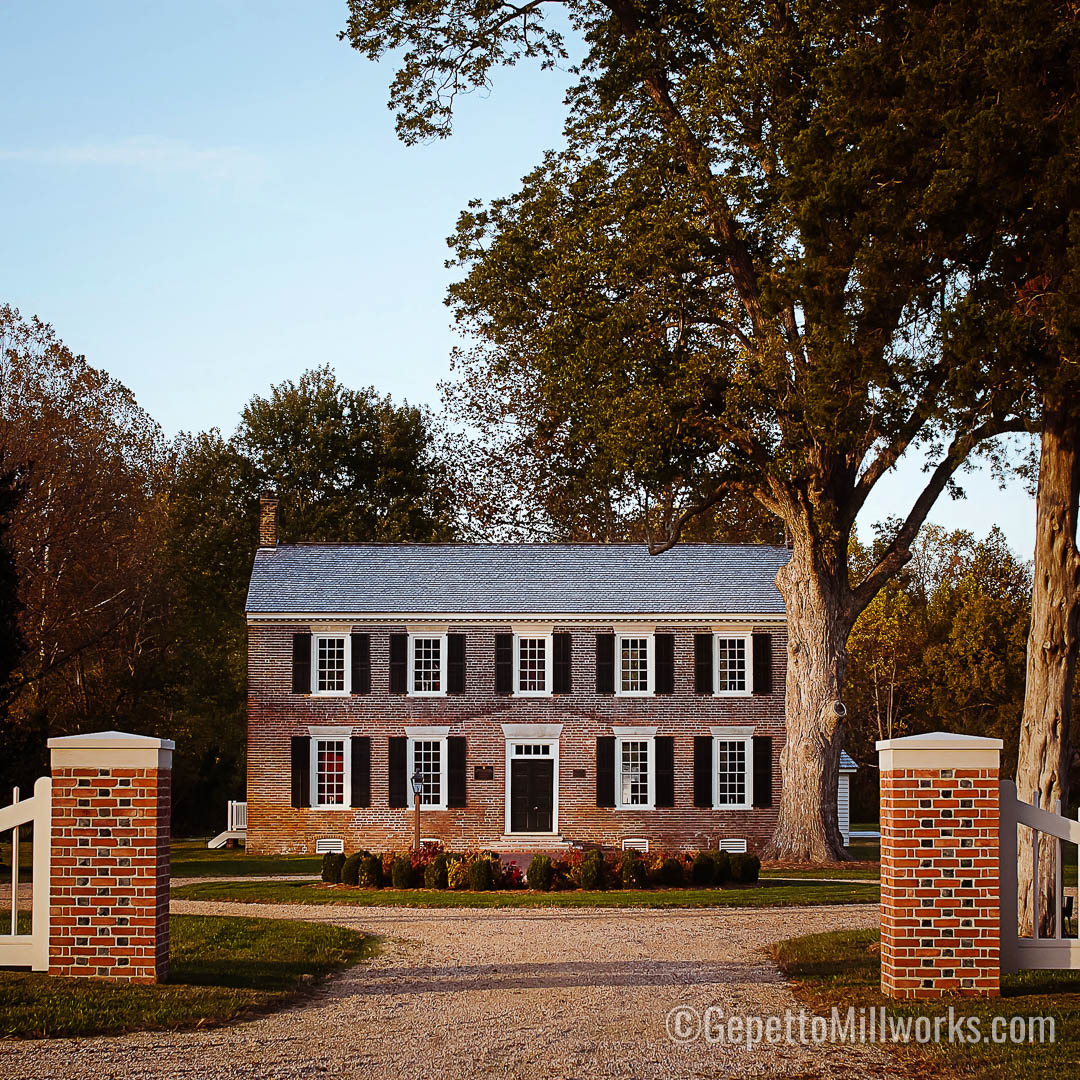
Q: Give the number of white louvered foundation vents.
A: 4